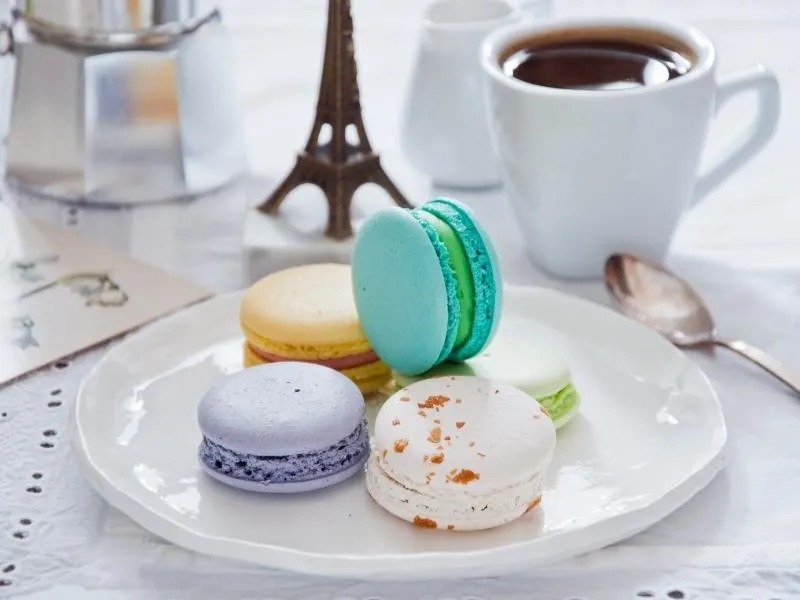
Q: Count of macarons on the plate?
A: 5